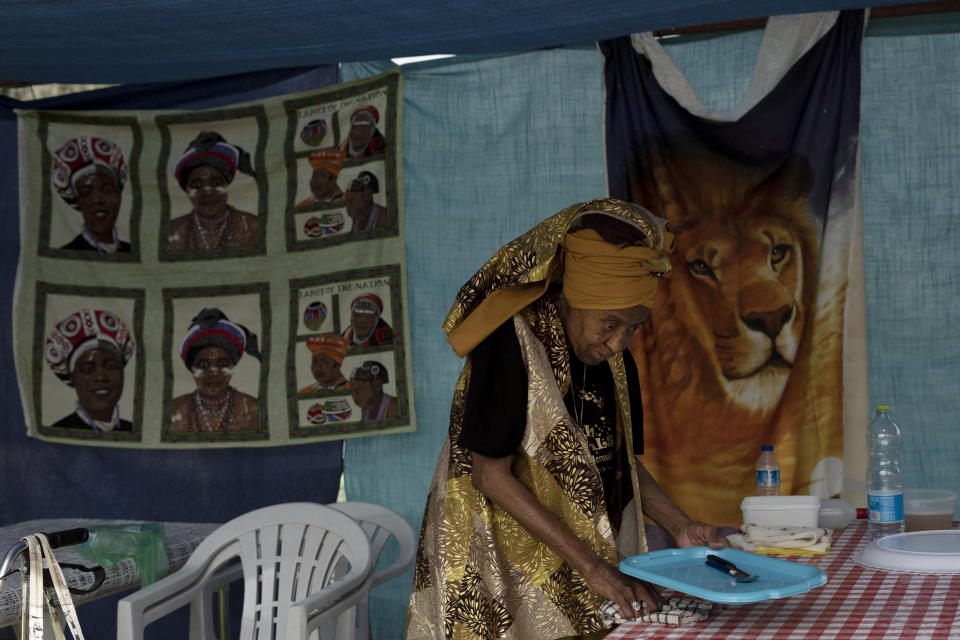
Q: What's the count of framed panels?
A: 6